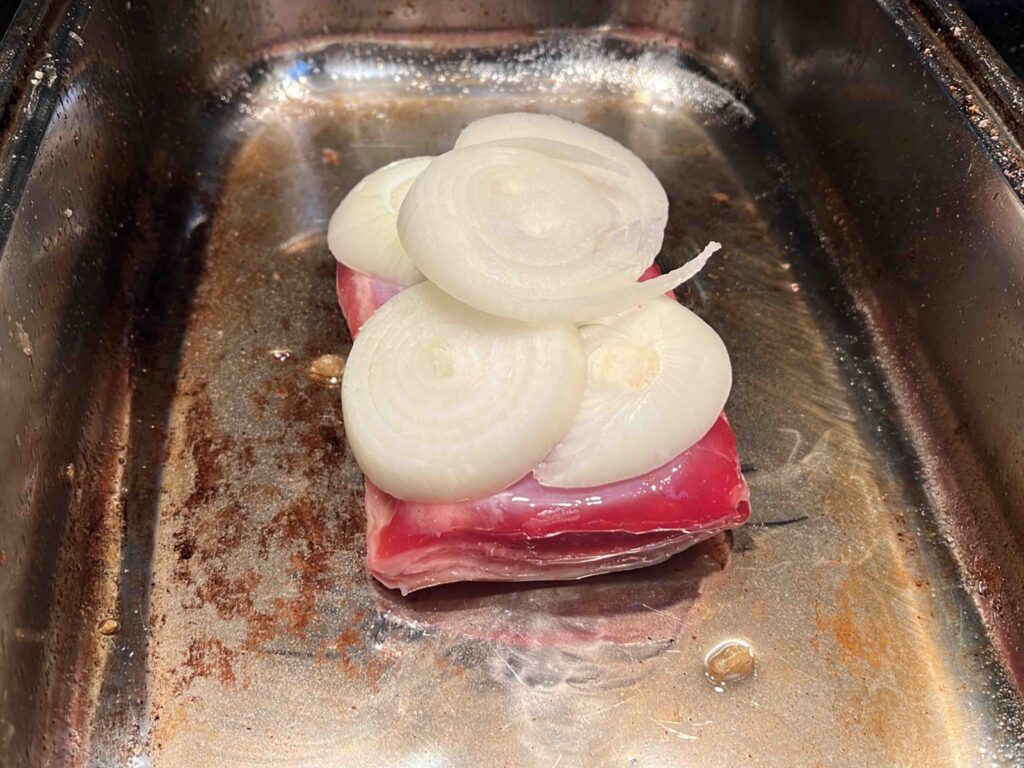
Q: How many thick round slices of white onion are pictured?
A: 5